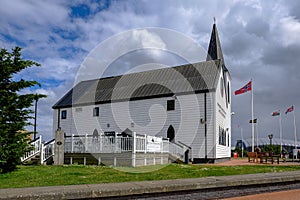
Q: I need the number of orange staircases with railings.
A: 0